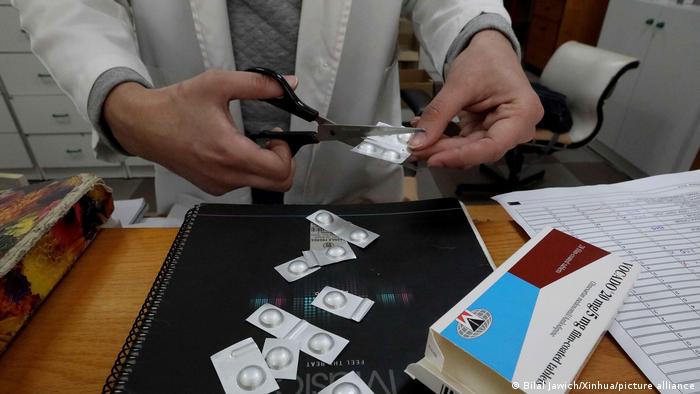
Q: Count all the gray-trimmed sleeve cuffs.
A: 2